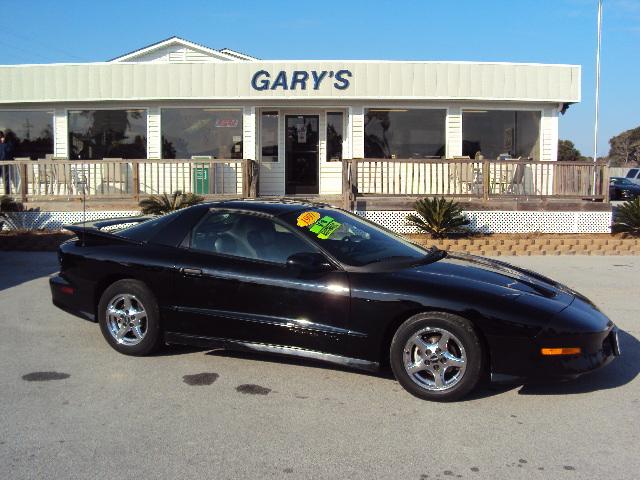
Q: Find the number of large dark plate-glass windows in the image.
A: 5